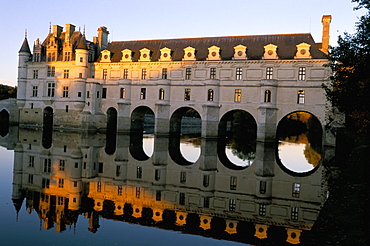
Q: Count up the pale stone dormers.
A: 9